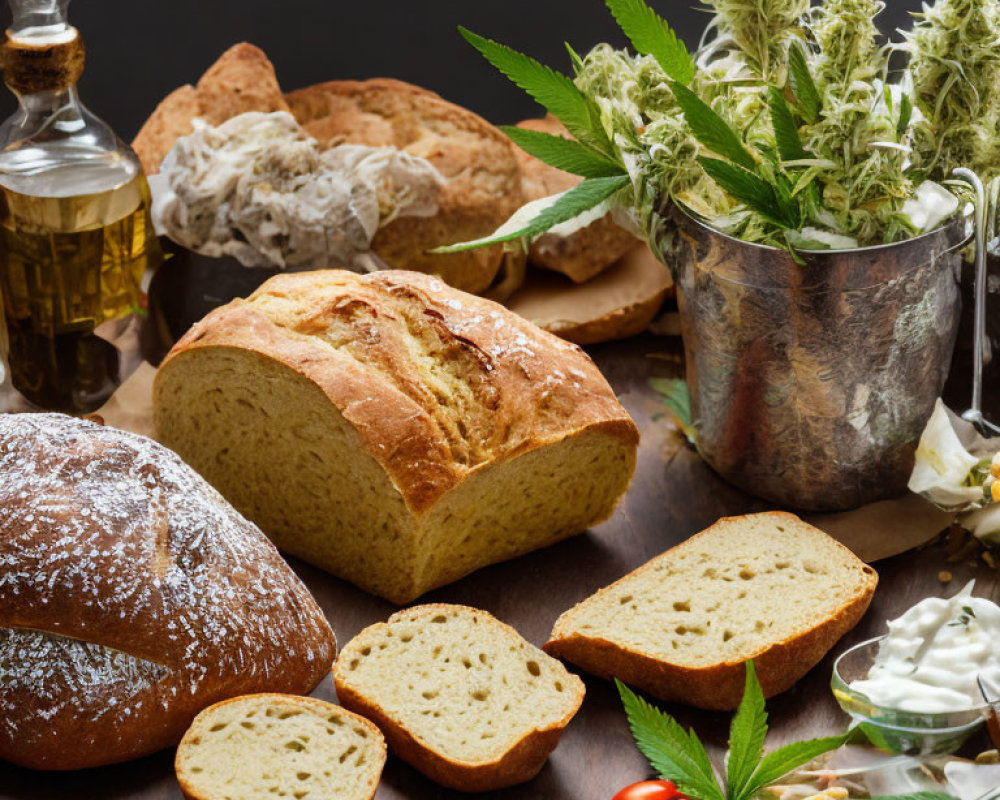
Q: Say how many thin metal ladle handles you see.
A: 1